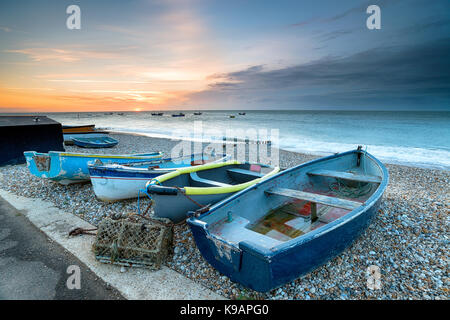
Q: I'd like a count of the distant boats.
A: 7